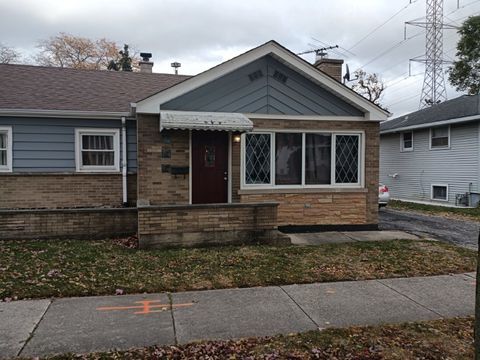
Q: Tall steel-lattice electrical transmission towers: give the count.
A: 1